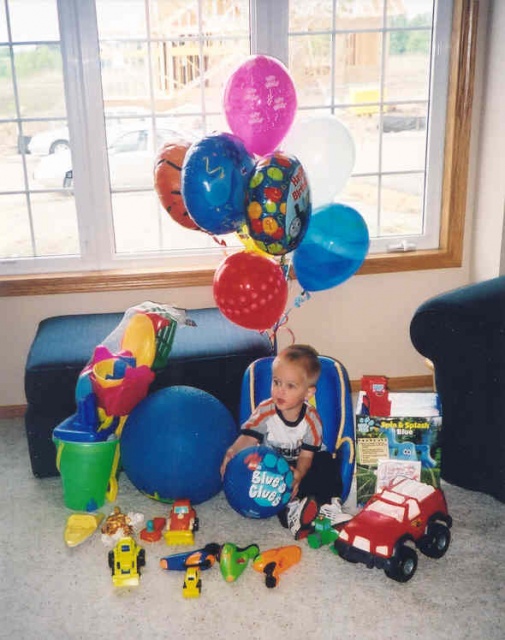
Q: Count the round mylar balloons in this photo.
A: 3